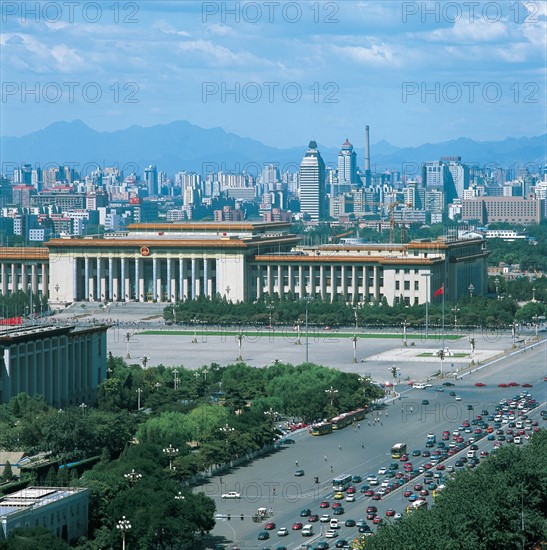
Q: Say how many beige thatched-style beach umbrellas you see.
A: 0